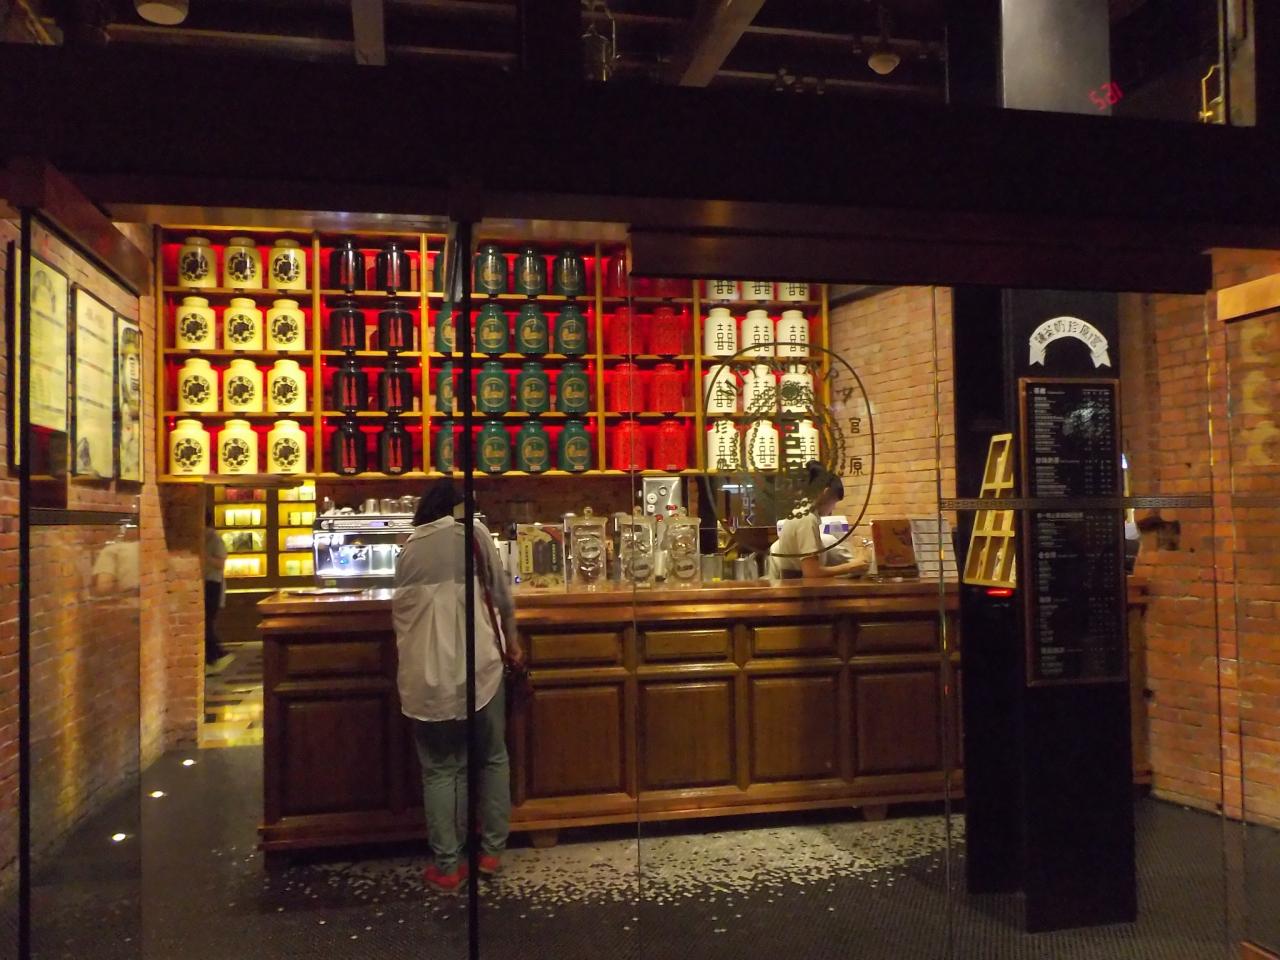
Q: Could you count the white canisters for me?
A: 12